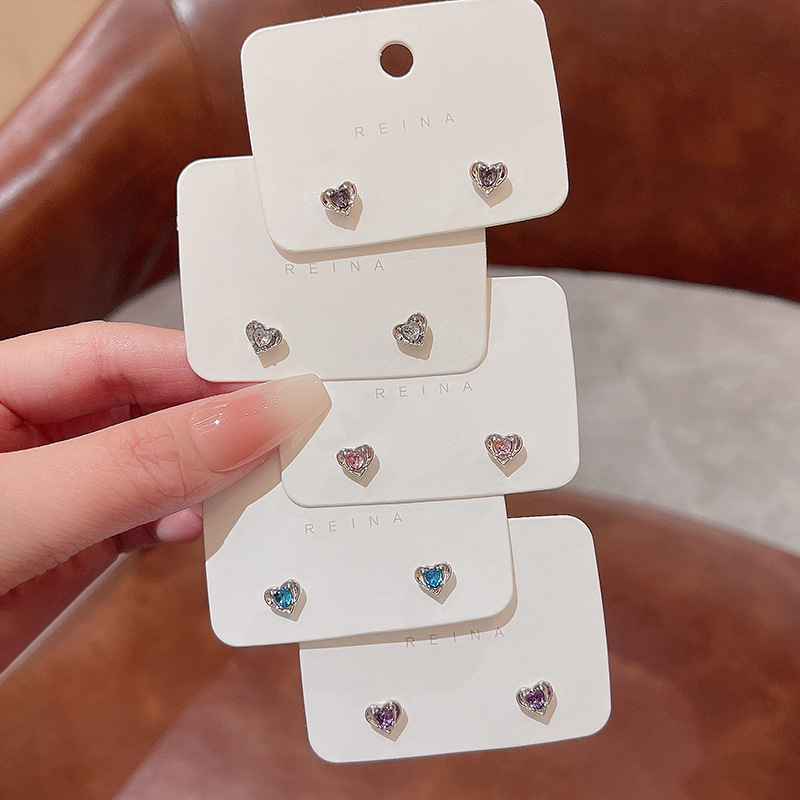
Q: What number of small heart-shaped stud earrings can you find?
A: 10